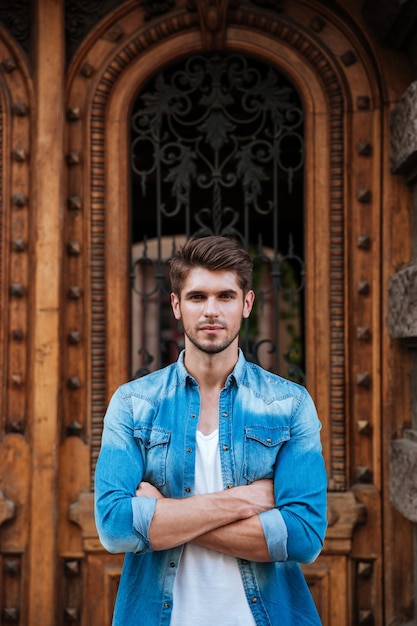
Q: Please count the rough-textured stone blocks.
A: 3